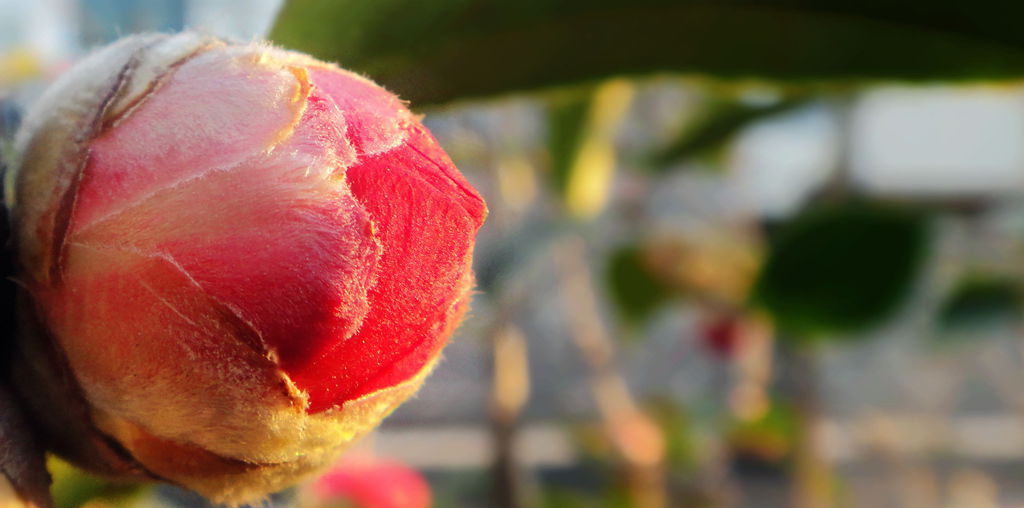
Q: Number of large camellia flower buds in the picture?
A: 1